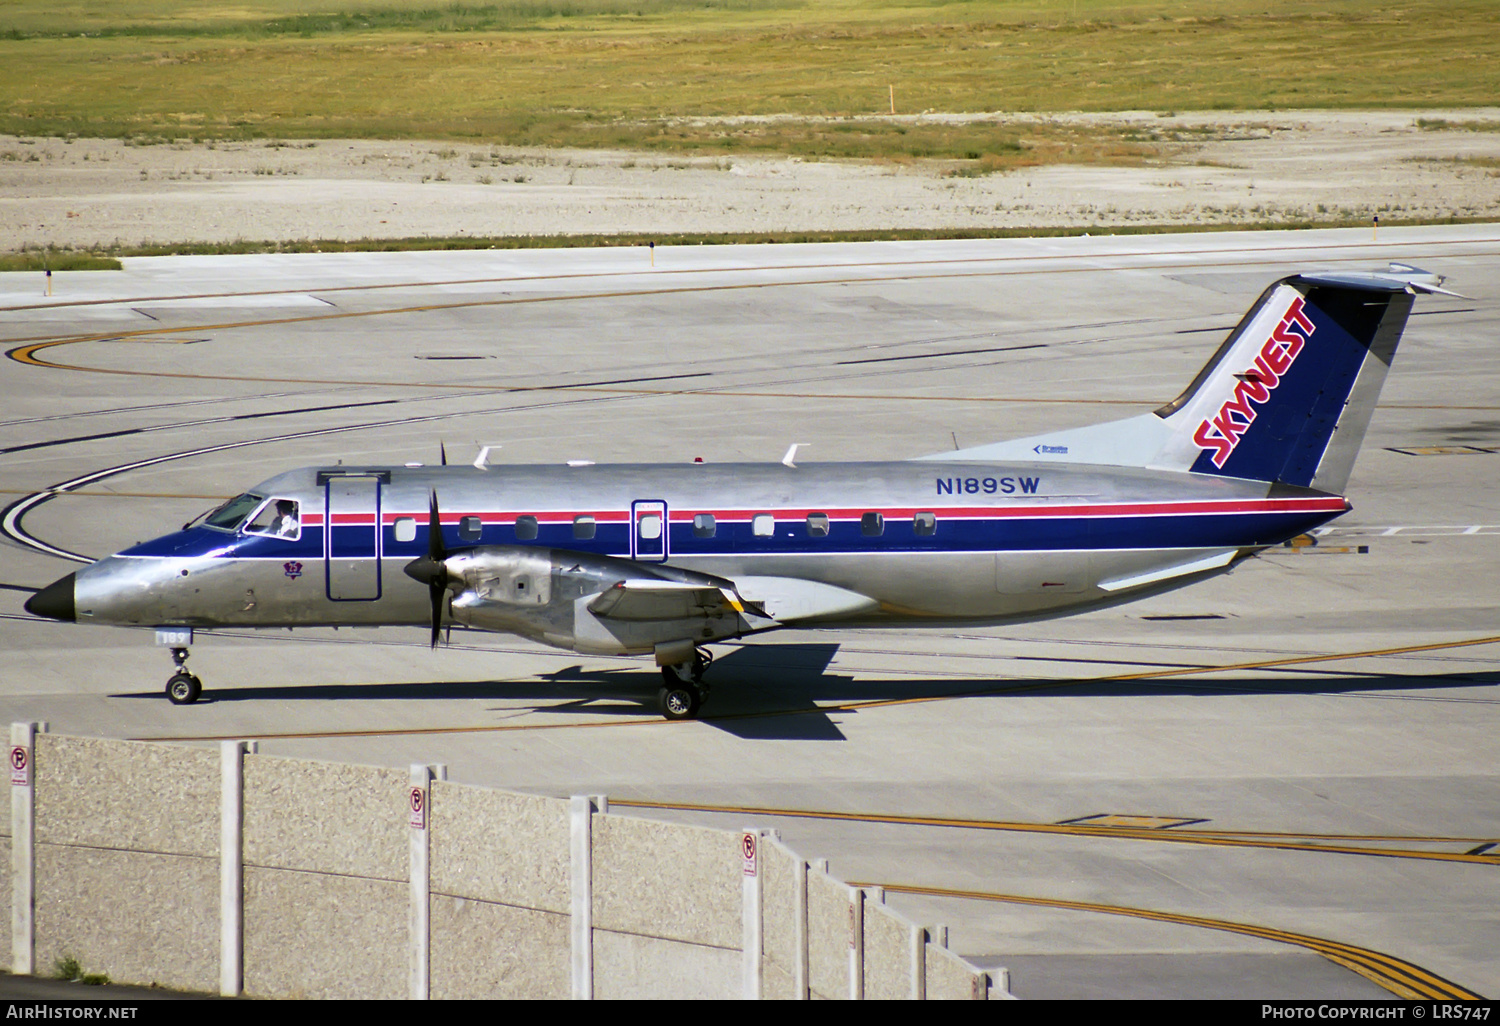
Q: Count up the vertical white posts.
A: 9